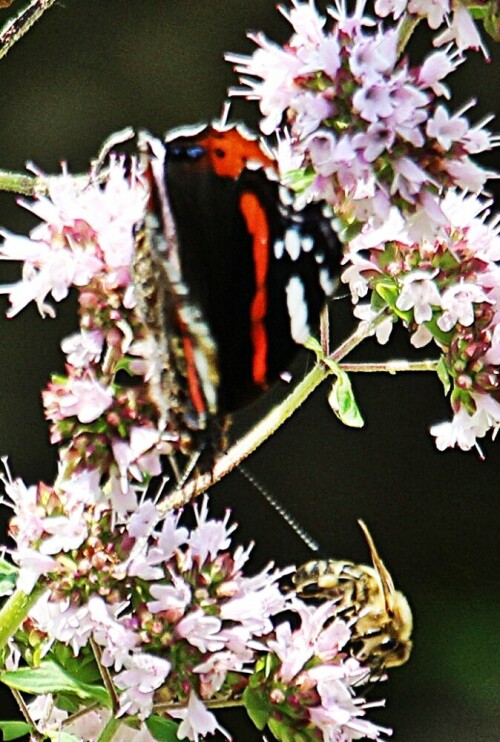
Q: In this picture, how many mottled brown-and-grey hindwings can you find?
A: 1